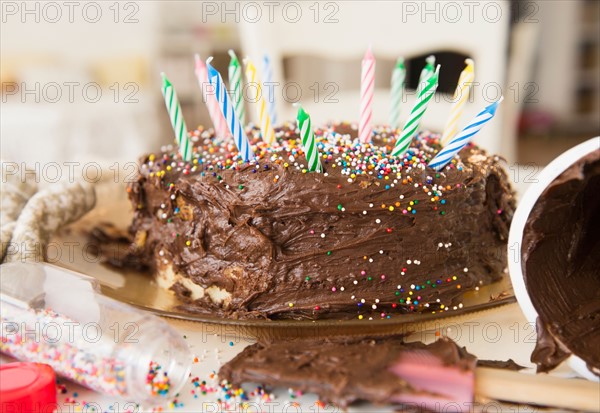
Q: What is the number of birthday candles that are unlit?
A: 13